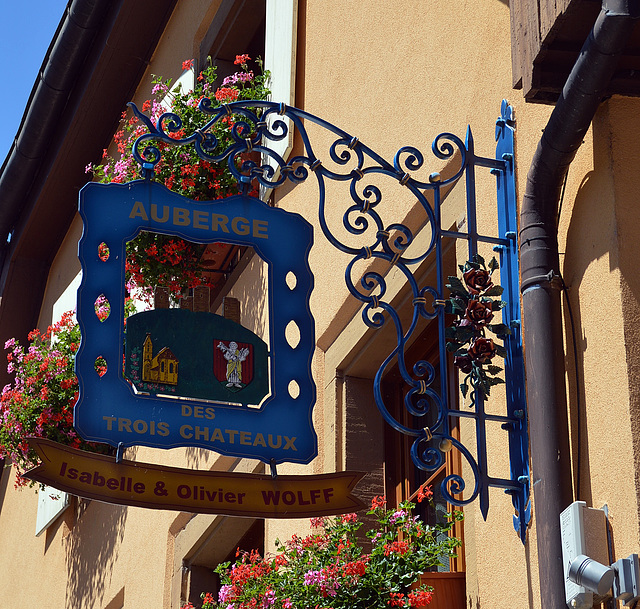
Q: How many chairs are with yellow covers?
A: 0